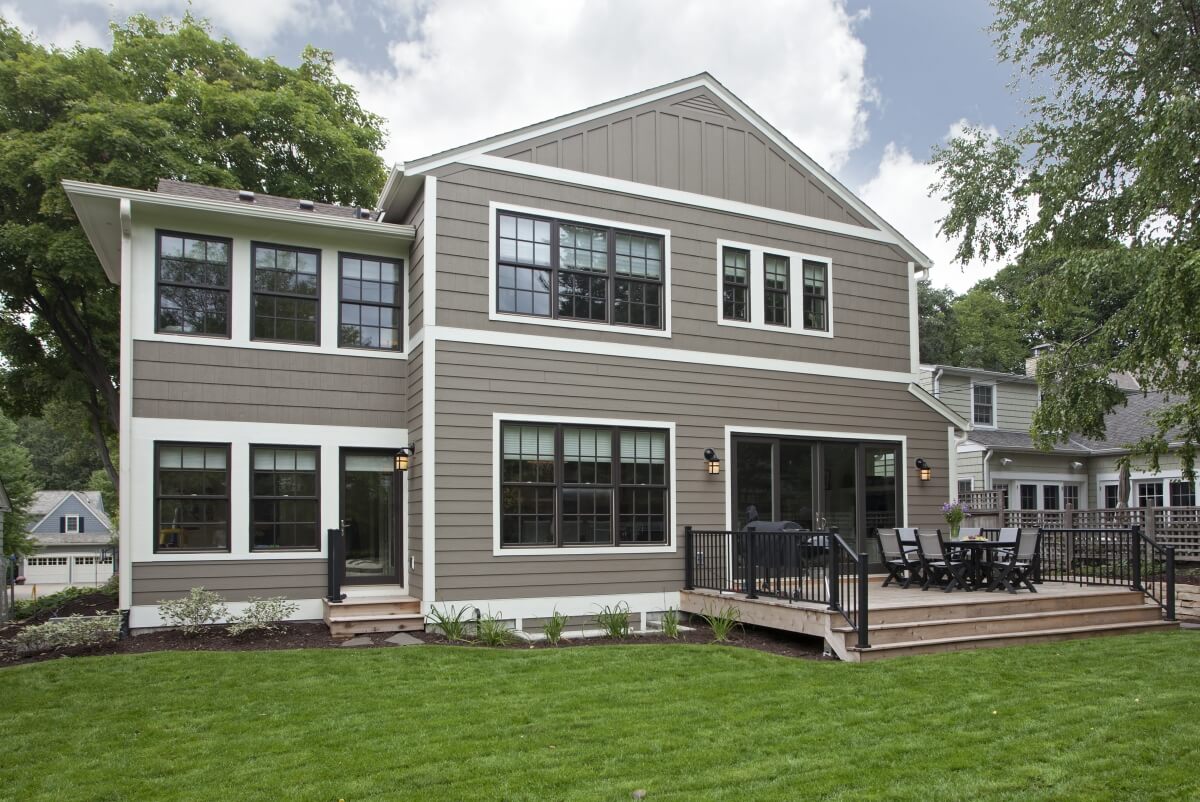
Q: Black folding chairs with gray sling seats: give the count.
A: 6